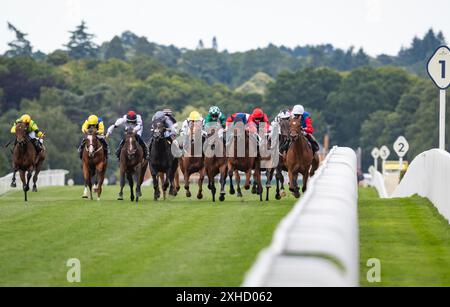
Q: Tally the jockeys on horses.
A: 11